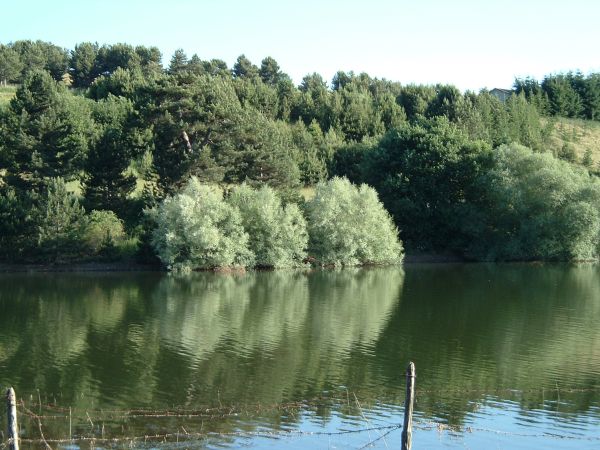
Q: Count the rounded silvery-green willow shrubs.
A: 3